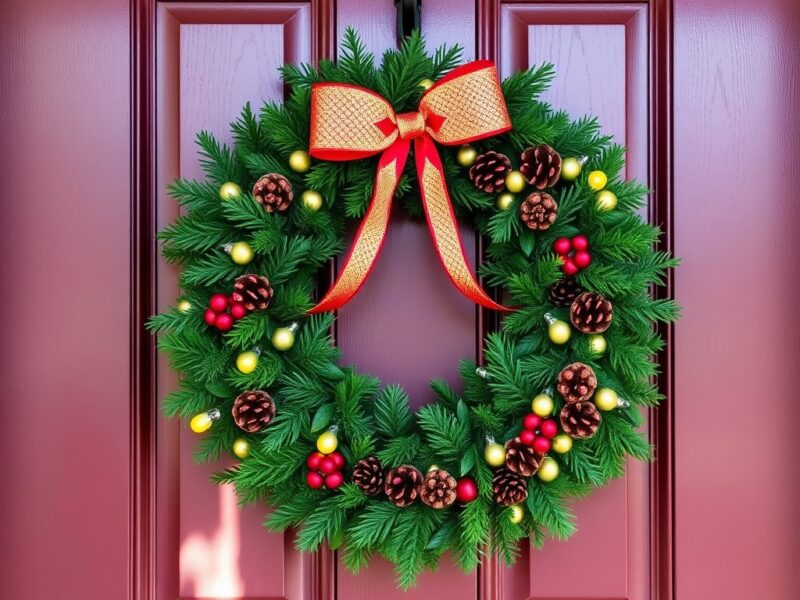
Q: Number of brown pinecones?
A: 15